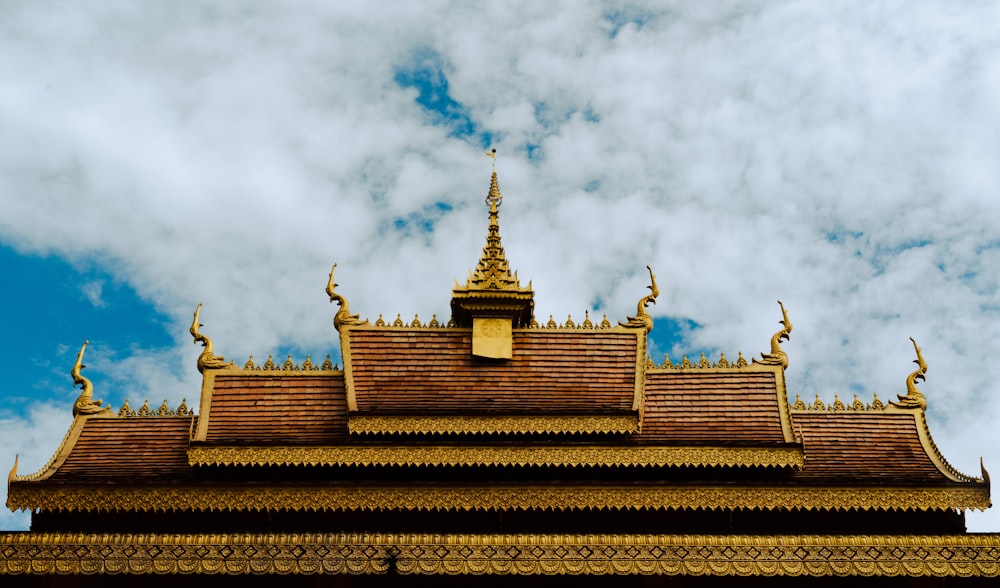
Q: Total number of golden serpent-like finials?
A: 6